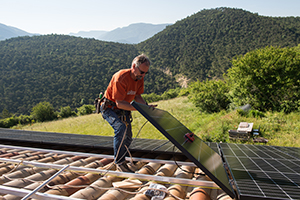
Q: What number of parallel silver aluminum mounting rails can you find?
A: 3